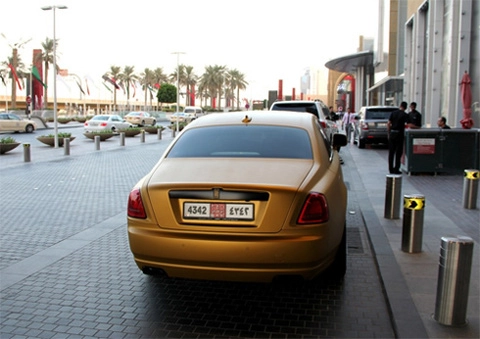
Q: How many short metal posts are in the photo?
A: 11